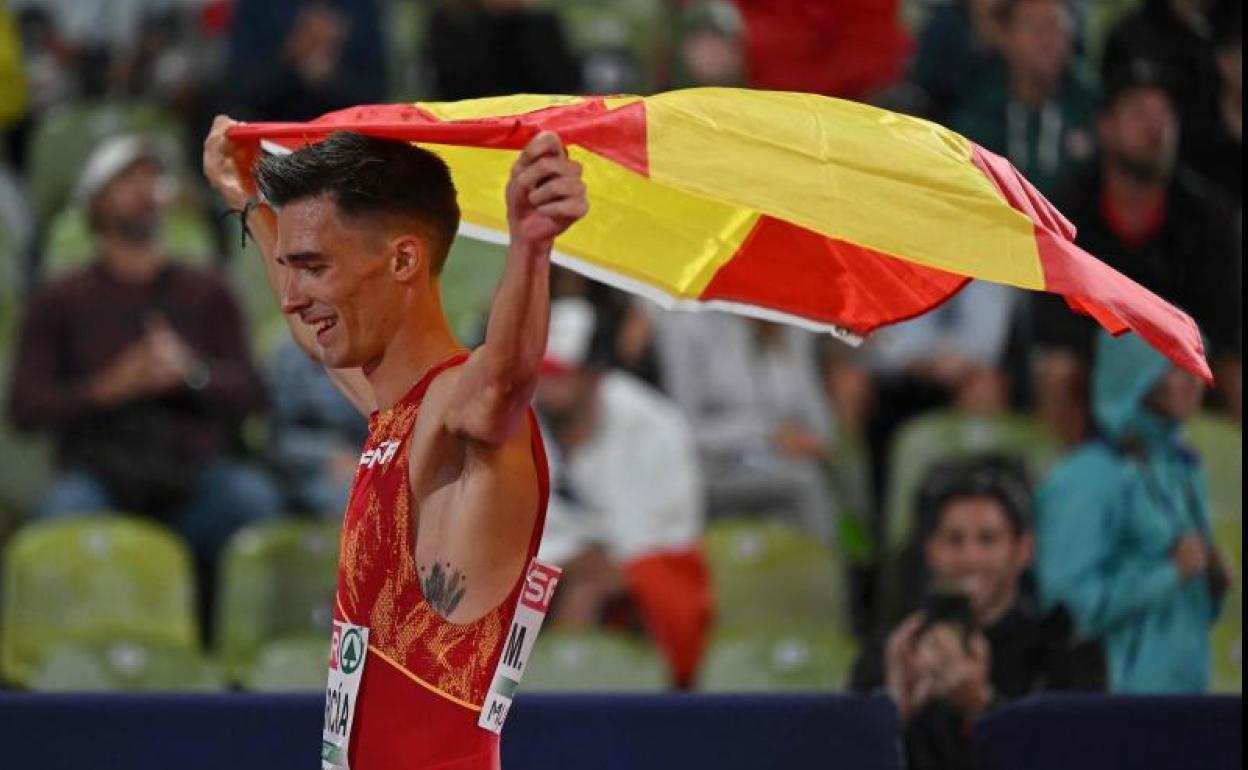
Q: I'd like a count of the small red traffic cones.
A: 0